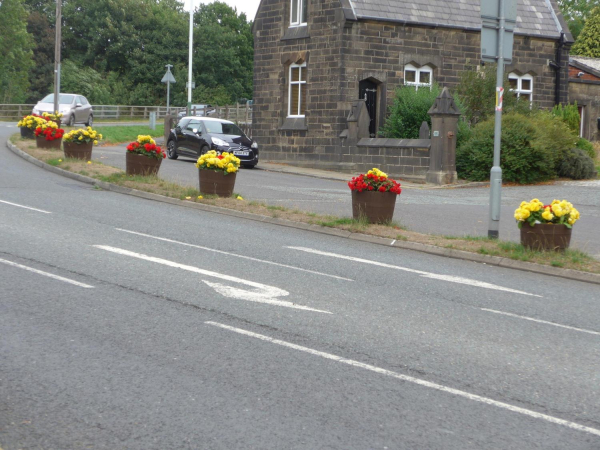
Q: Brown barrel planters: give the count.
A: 7